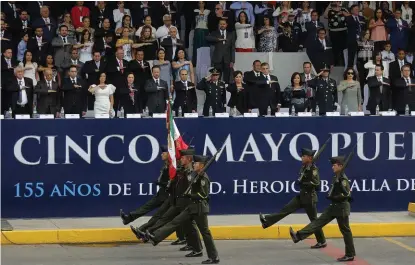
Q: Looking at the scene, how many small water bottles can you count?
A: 14